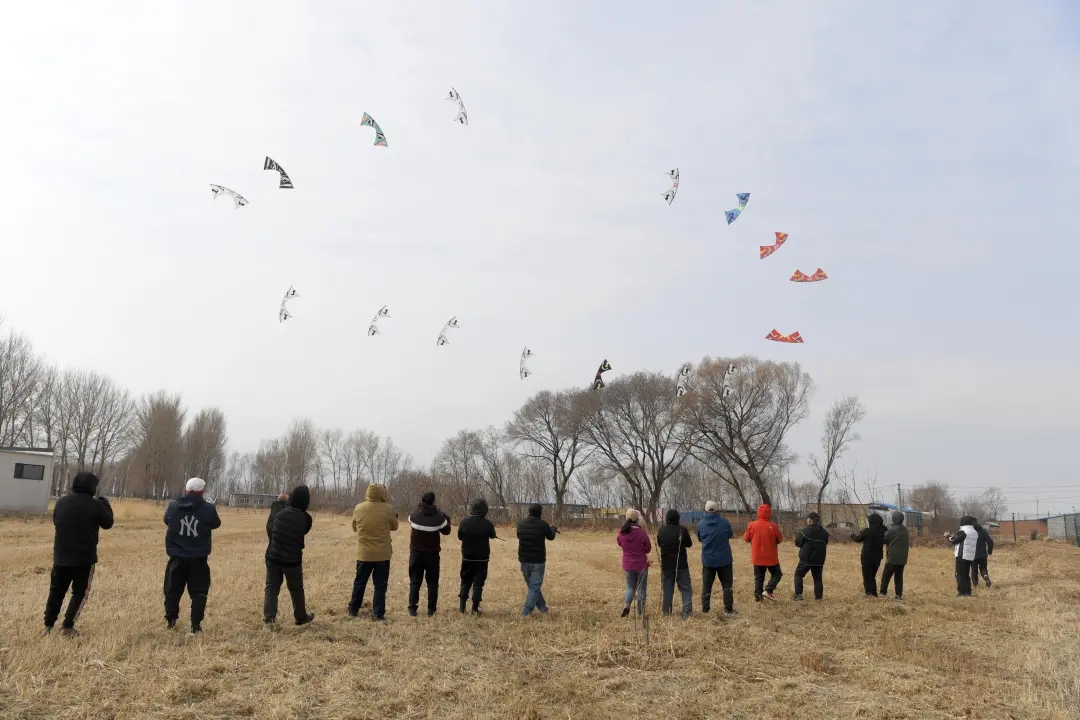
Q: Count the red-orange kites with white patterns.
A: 3